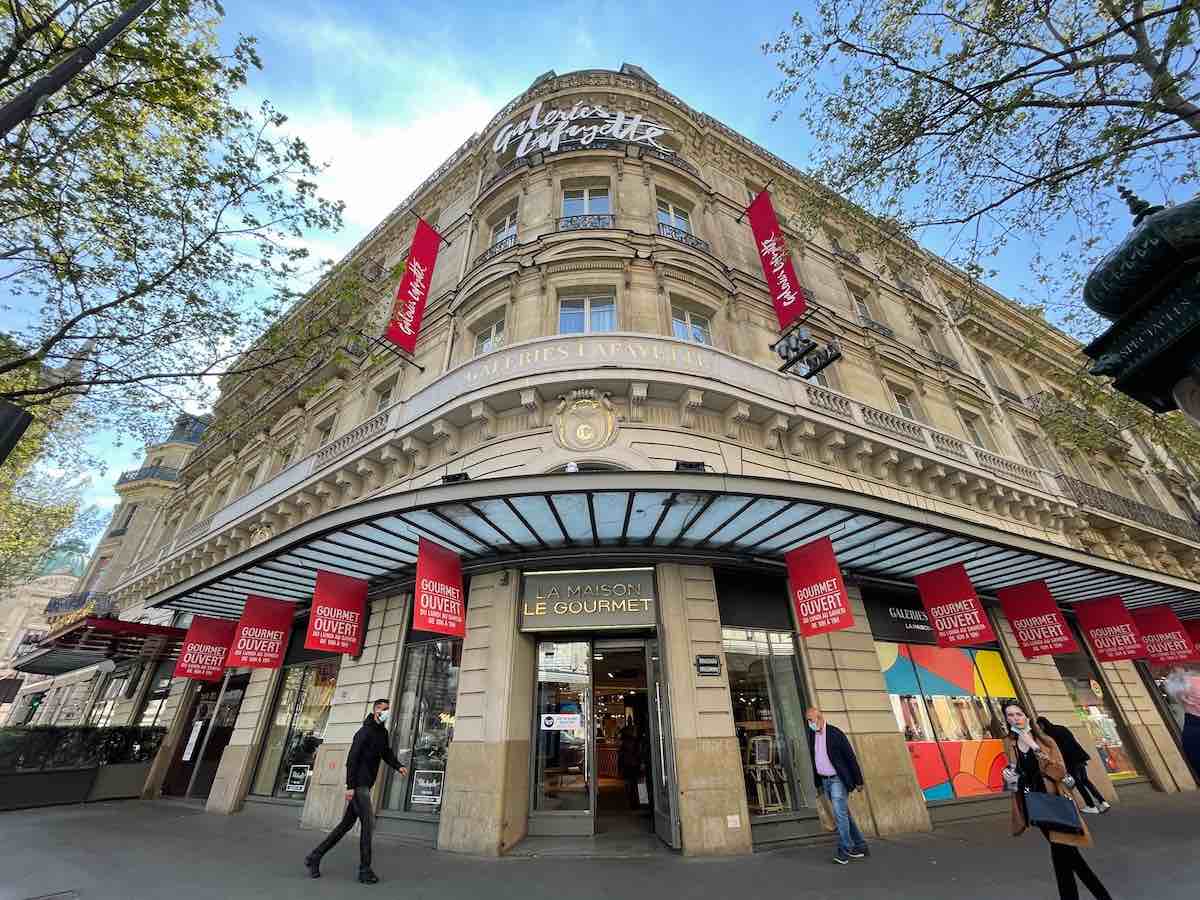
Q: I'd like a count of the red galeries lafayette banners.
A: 2